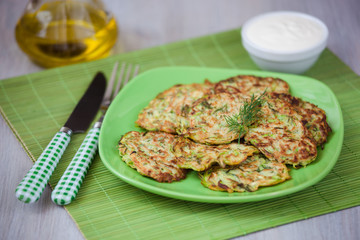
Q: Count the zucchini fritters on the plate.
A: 8